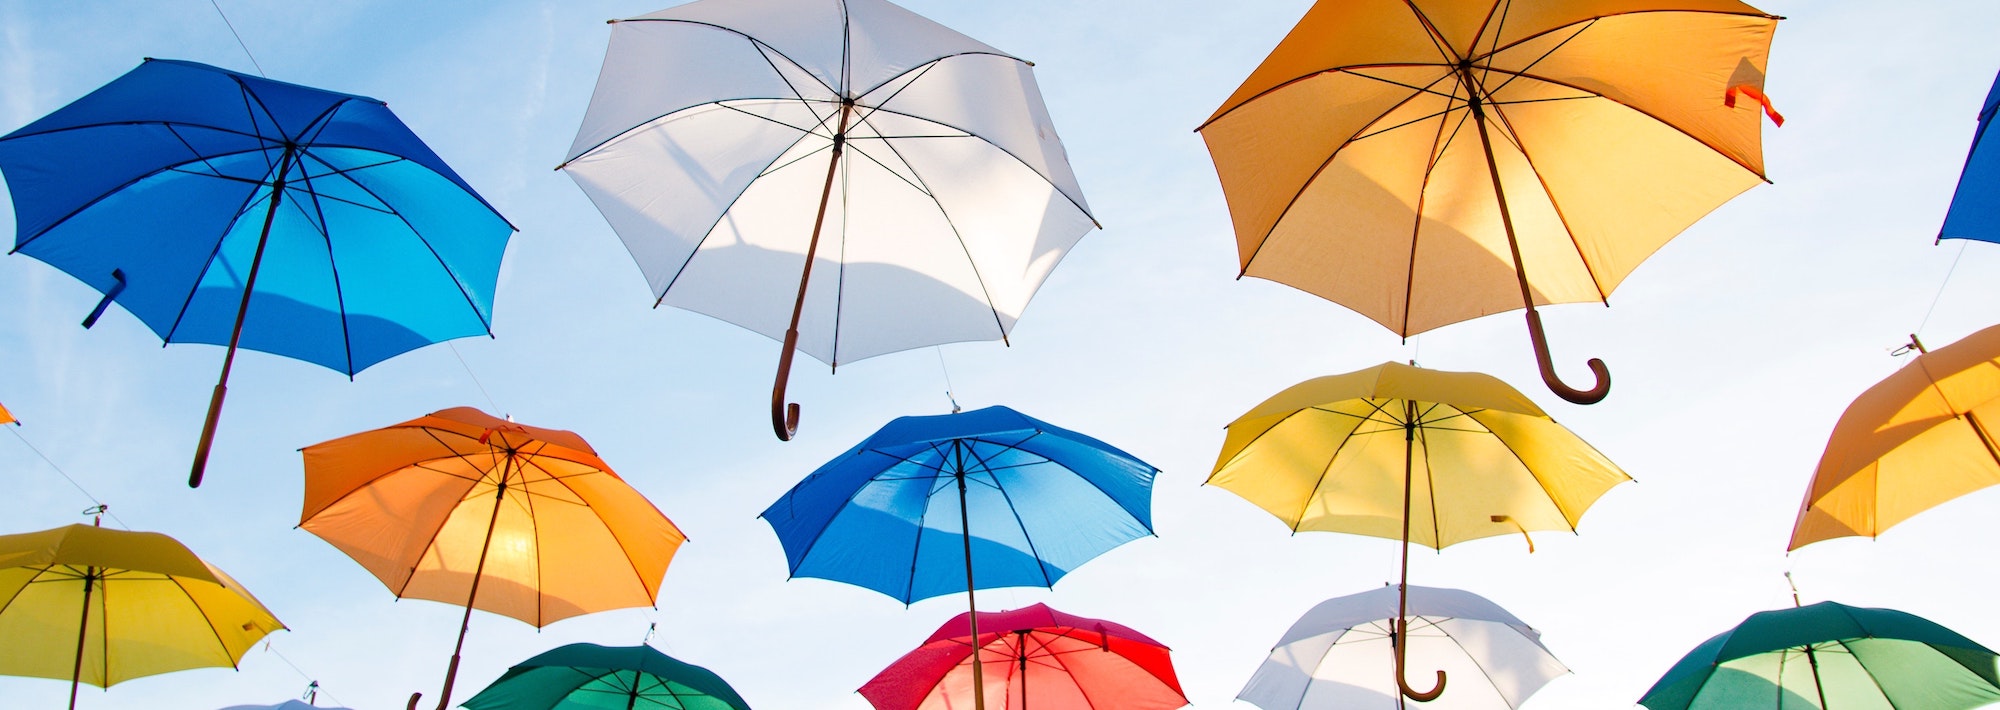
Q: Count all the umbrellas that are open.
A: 15